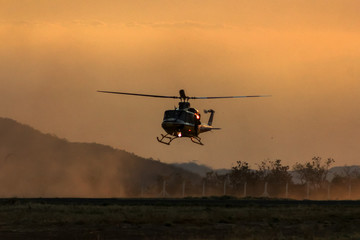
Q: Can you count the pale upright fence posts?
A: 11